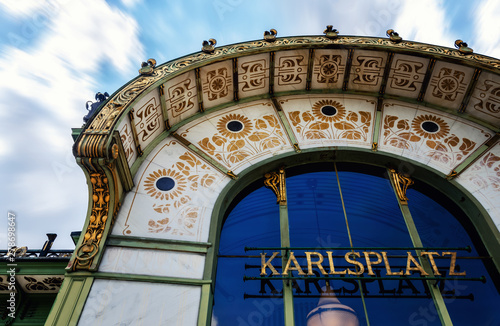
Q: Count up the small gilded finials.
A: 6